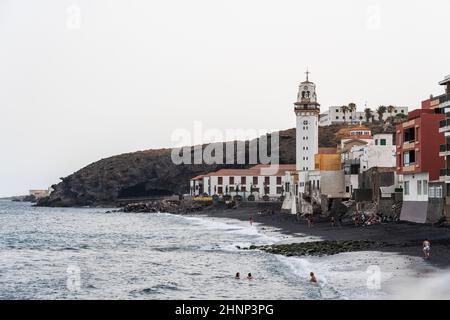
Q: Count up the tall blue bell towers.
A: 0